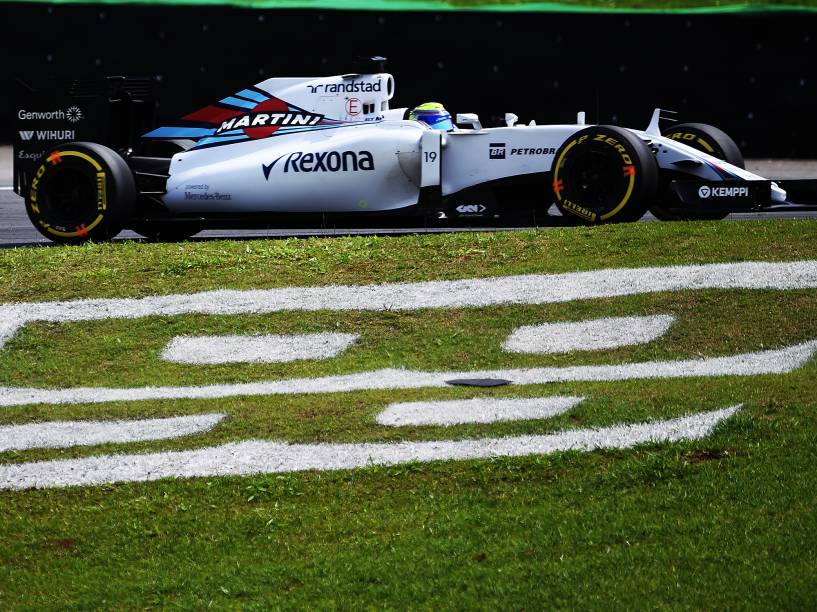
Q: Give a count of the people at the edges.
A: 0